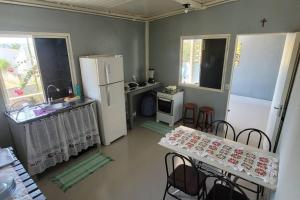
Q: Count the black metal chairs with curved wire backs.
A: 4